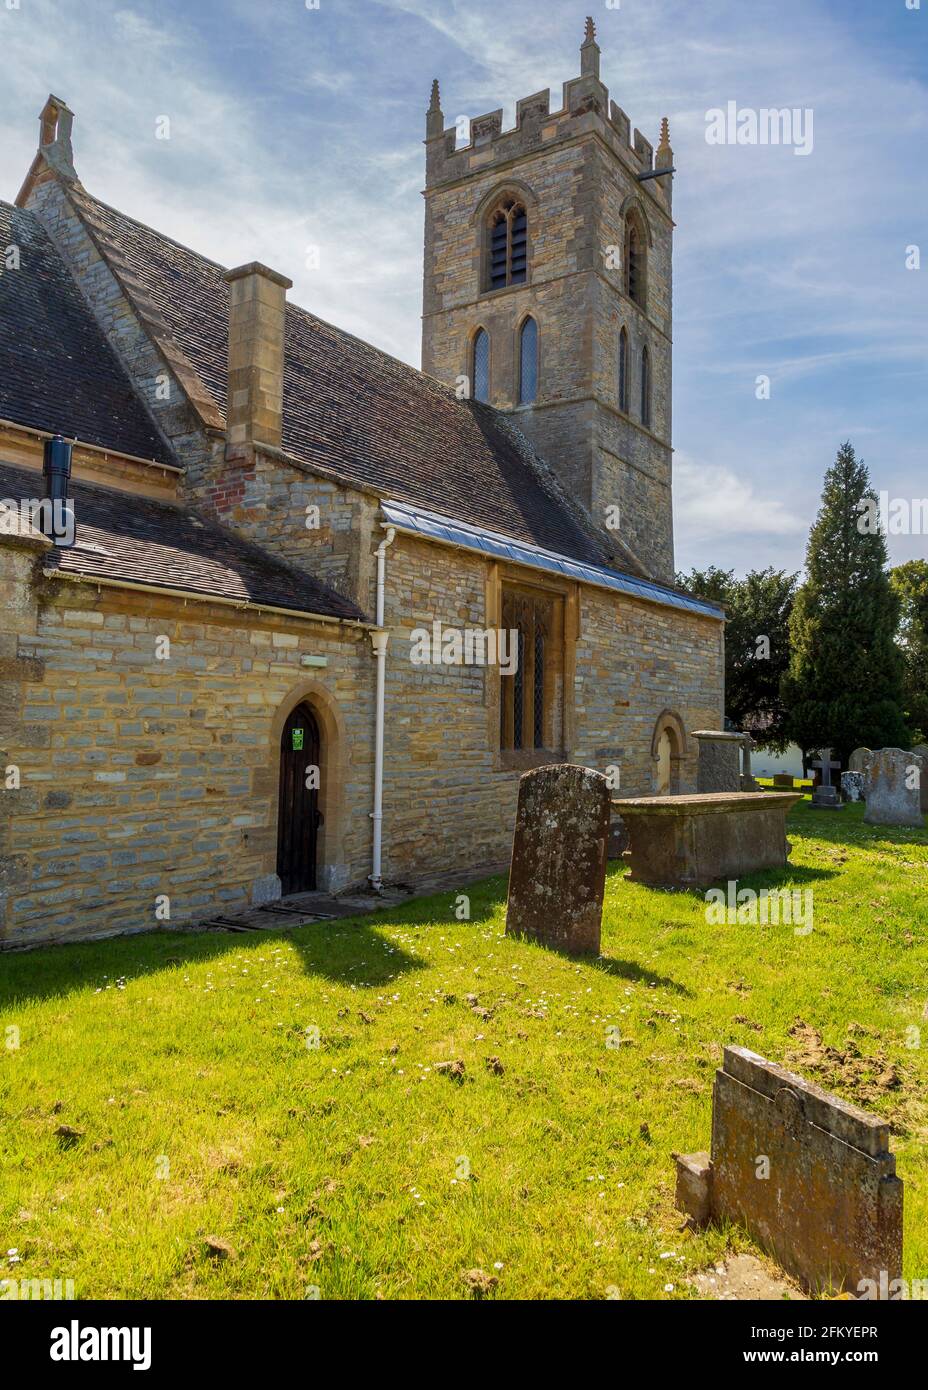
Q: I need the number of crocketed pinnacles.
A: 3